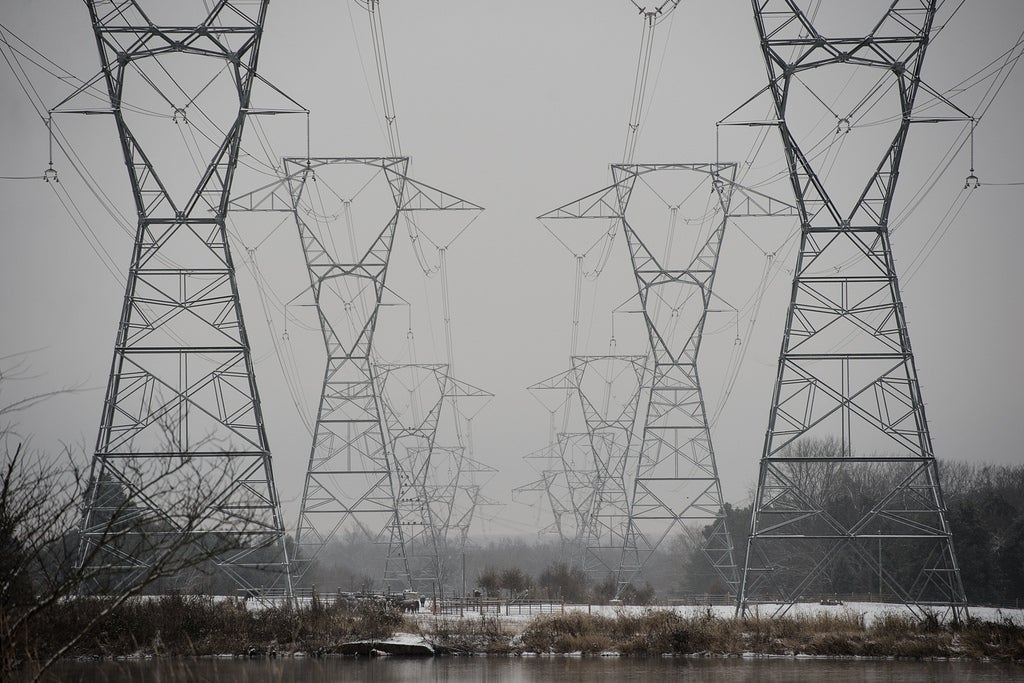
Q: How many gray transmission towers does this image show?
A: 10